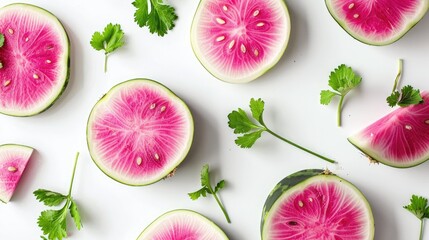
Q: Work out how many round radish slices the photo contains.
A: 6